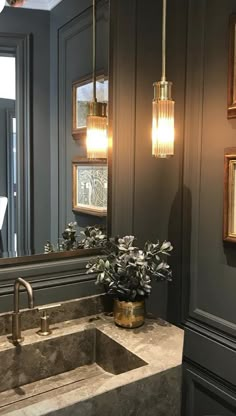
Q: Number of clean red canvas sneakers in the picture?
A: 0